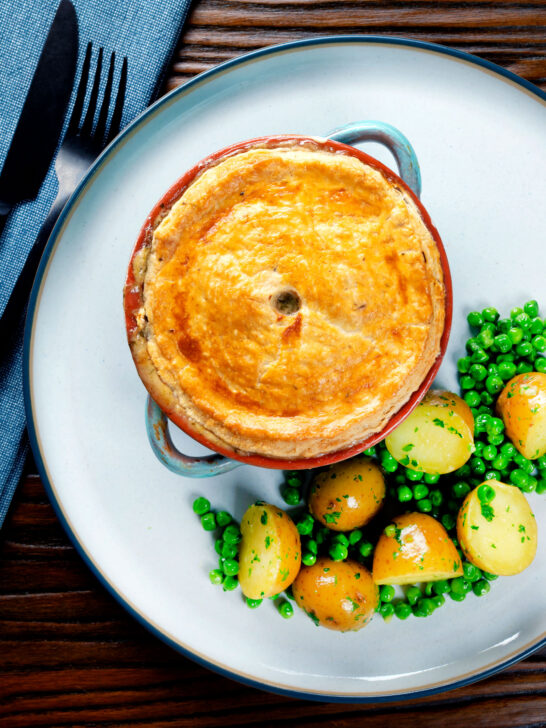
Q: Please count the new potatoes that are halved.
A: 5